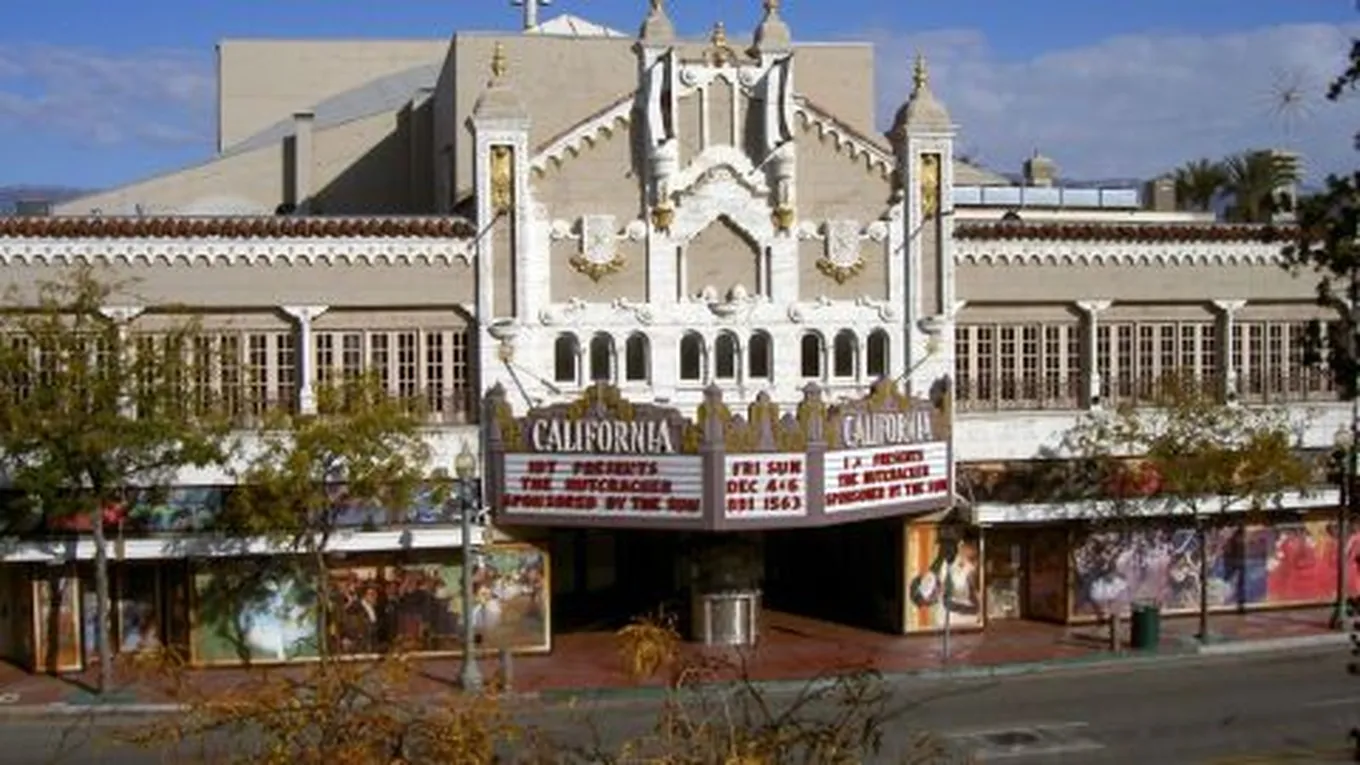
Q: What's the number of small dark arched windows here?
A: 9